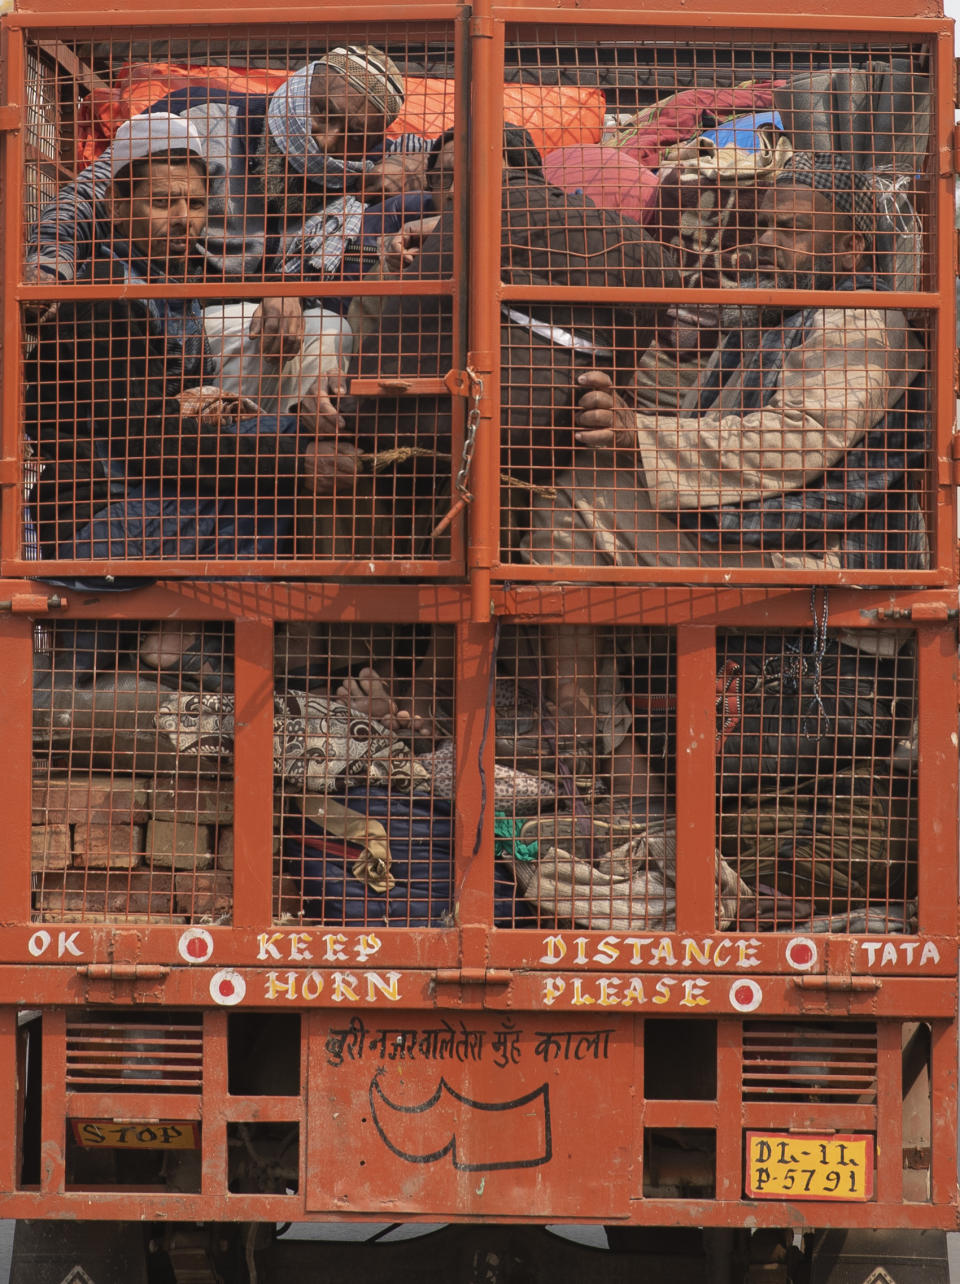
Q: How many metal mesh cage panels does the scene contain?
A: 8